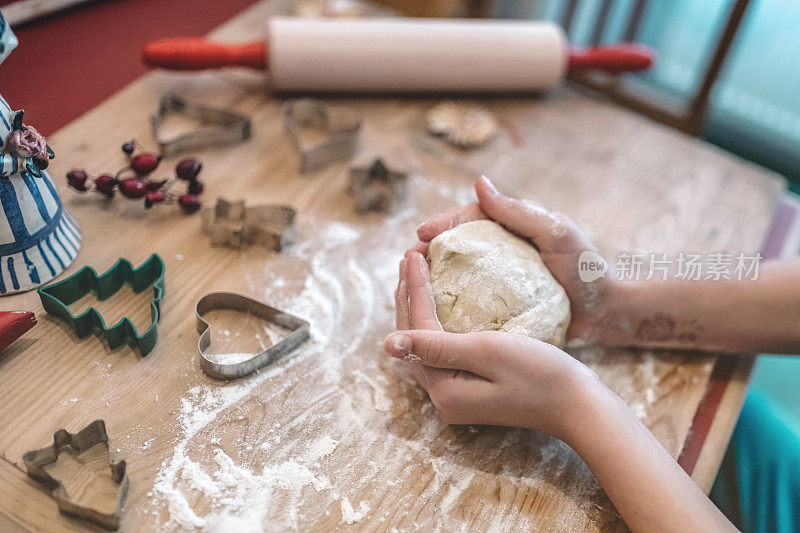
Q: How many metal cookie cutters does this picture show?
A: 6